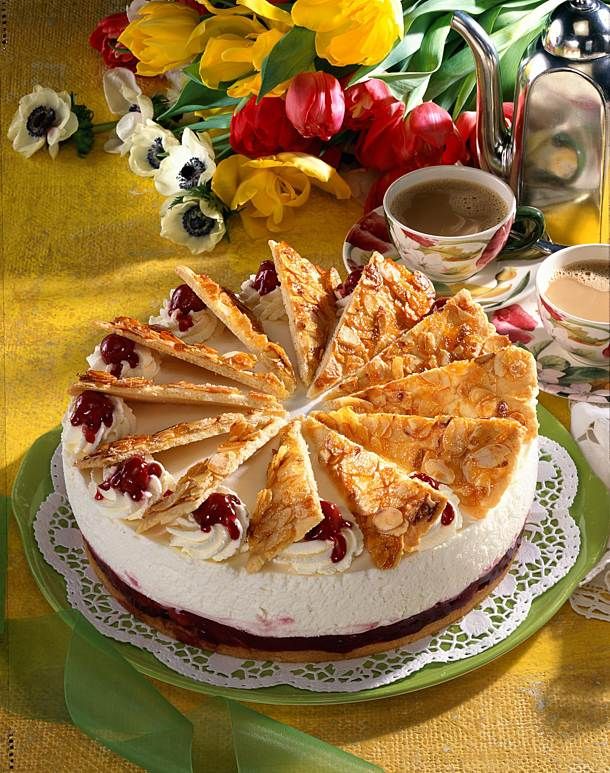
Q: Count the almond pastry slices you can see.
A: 12